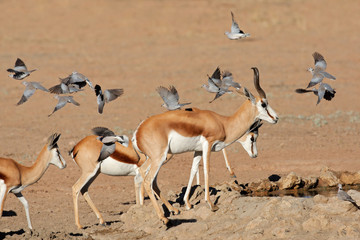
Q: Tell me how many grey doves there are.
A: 14